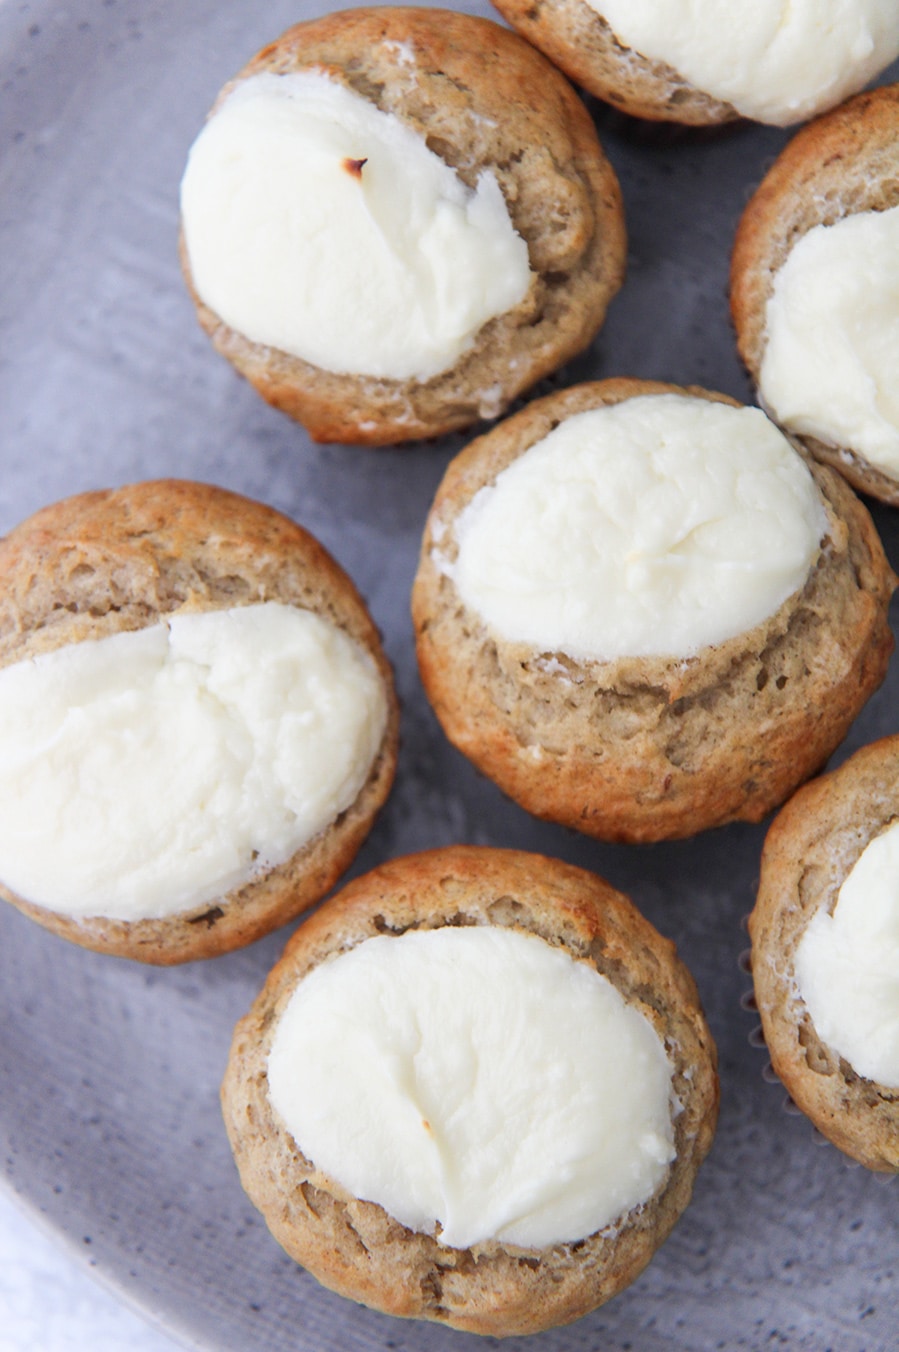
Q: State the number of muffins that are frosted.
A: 7